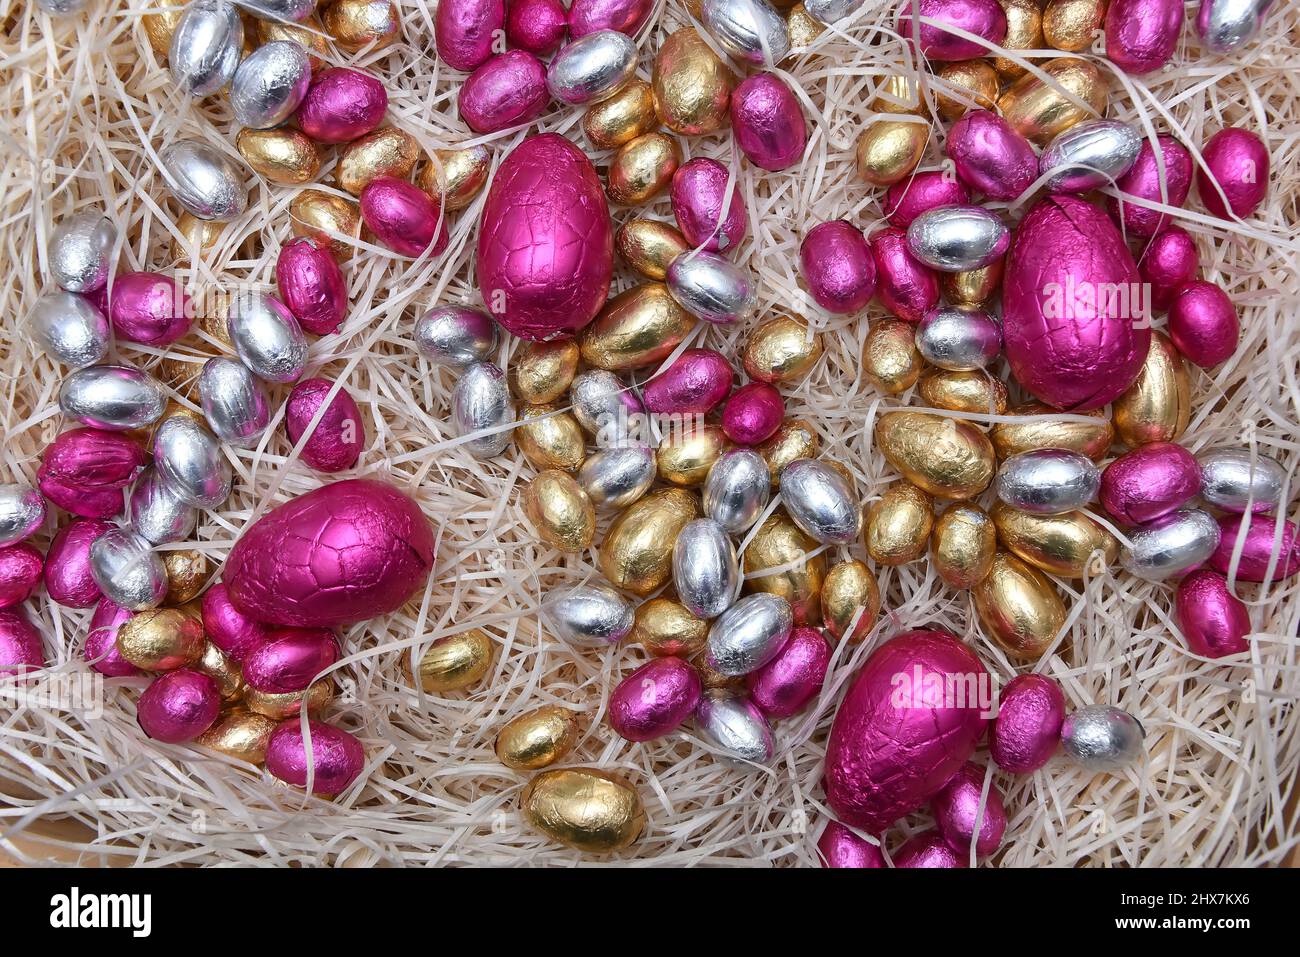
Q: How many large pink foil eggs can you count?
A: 4